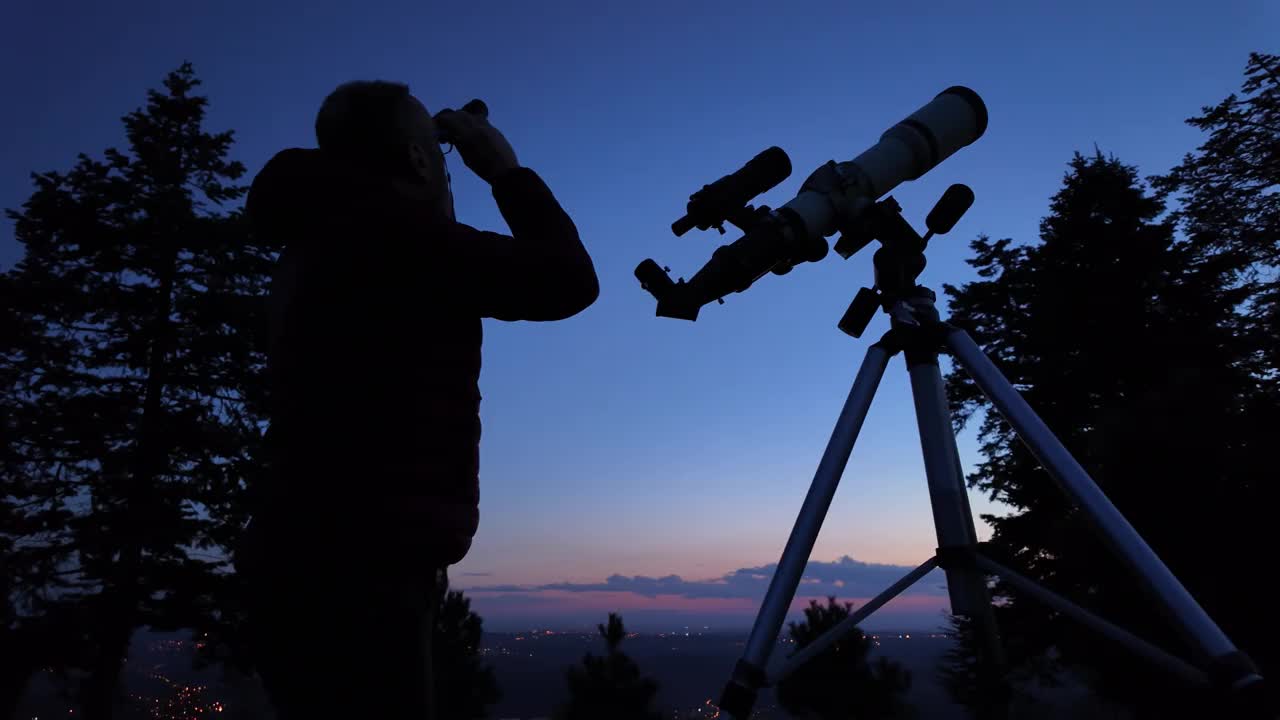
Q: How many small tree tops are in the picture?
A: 3